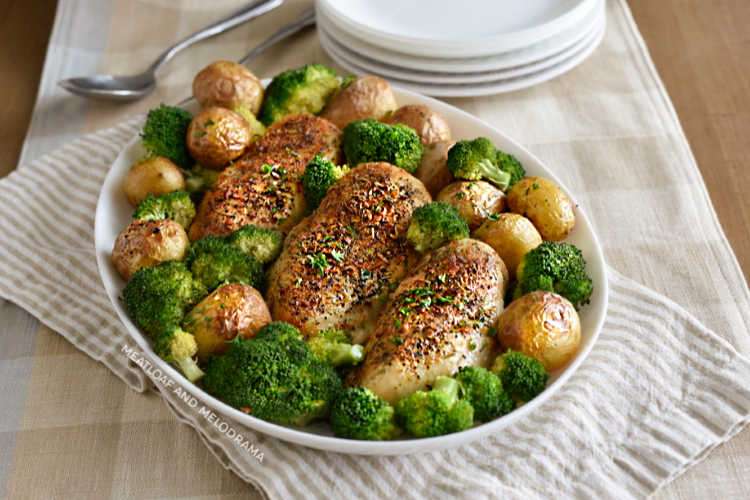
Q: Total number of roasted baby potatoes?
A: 12